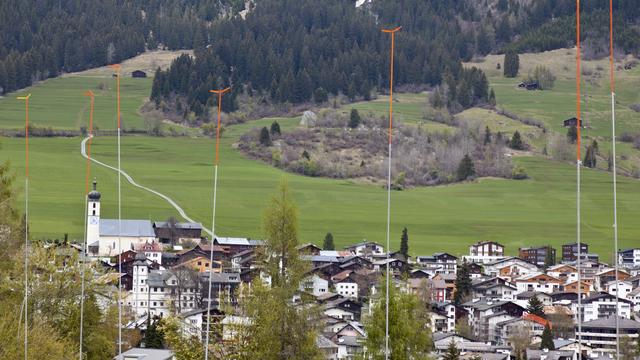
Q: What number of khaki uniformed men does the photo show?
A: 0